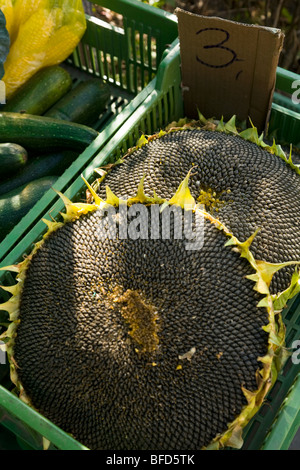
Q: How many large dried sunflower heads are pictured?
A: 2